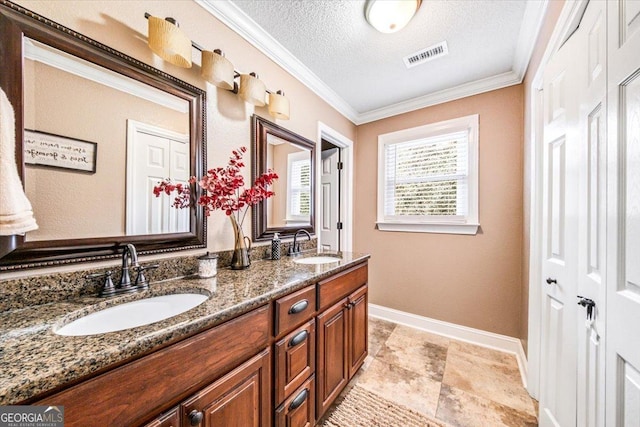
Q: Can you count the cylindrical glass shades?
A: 4